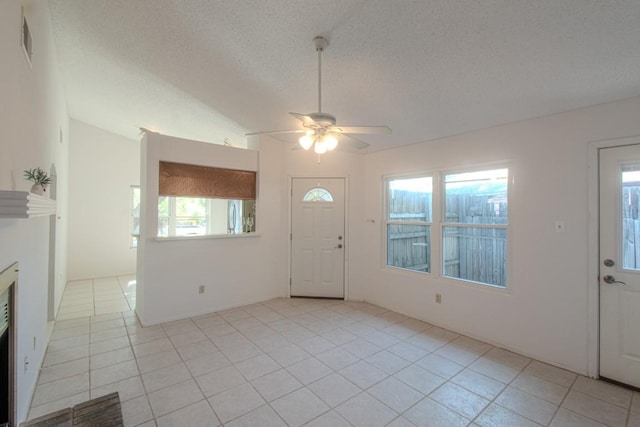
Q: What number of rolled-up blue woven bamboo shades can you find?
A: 0